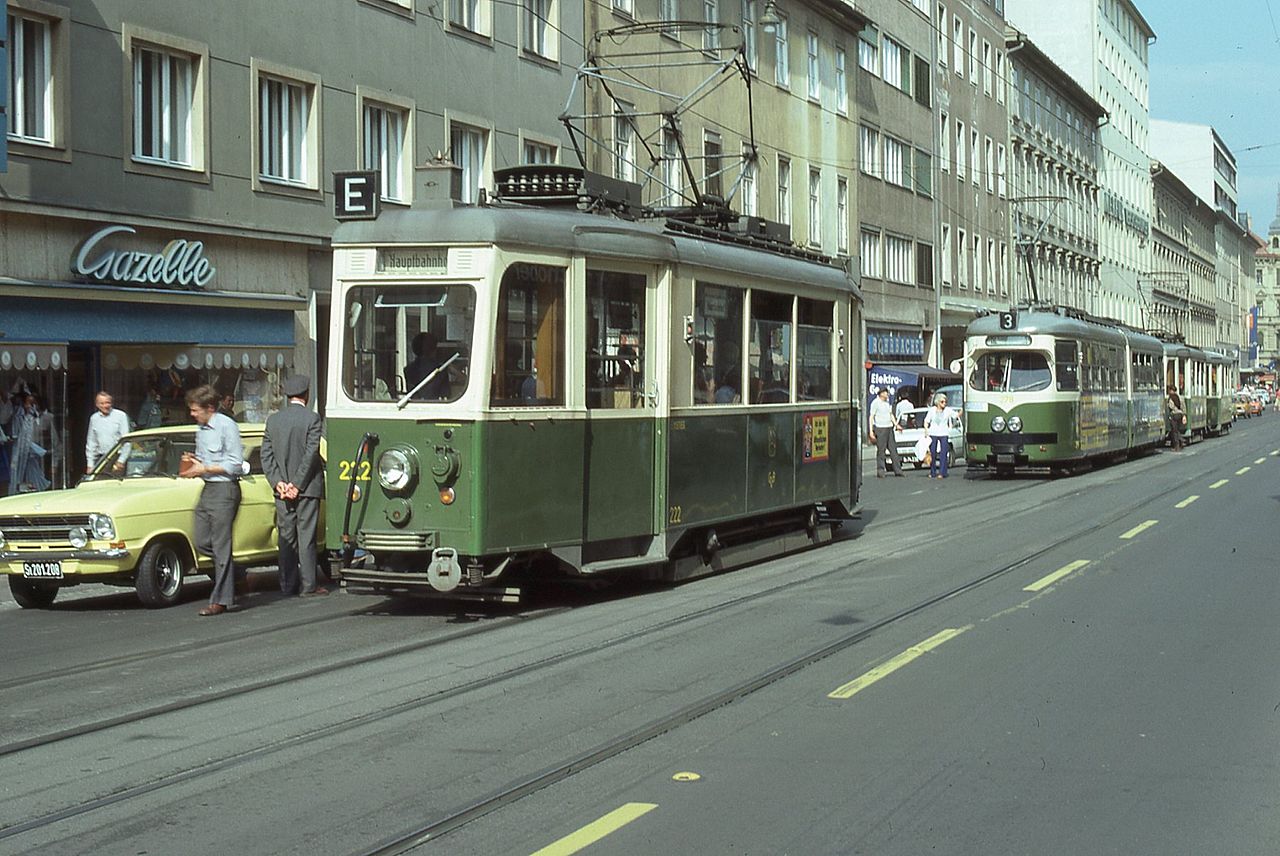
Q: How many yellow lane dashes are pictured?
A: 9